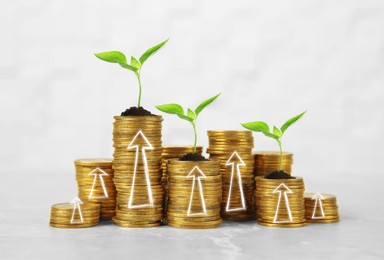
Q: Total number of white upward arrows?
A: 7